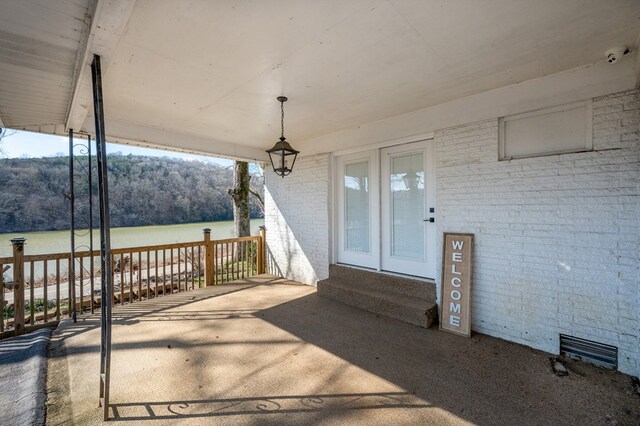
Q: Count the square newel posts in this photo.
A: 3